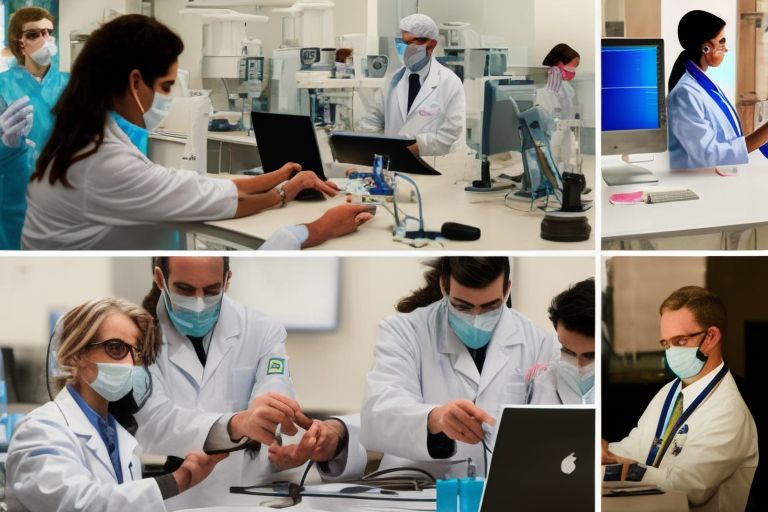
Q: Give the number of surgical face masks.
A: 9